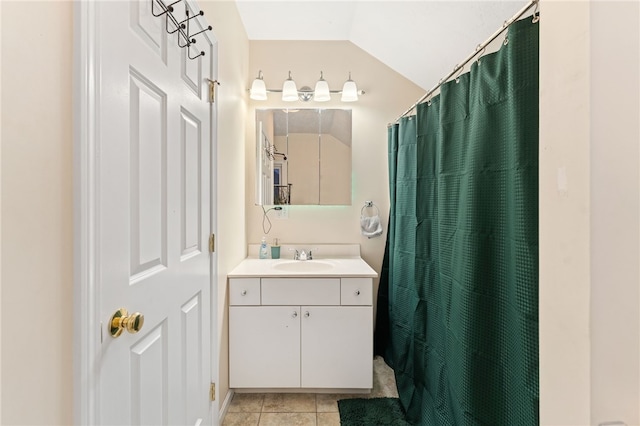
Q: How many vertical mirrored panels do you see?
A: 3